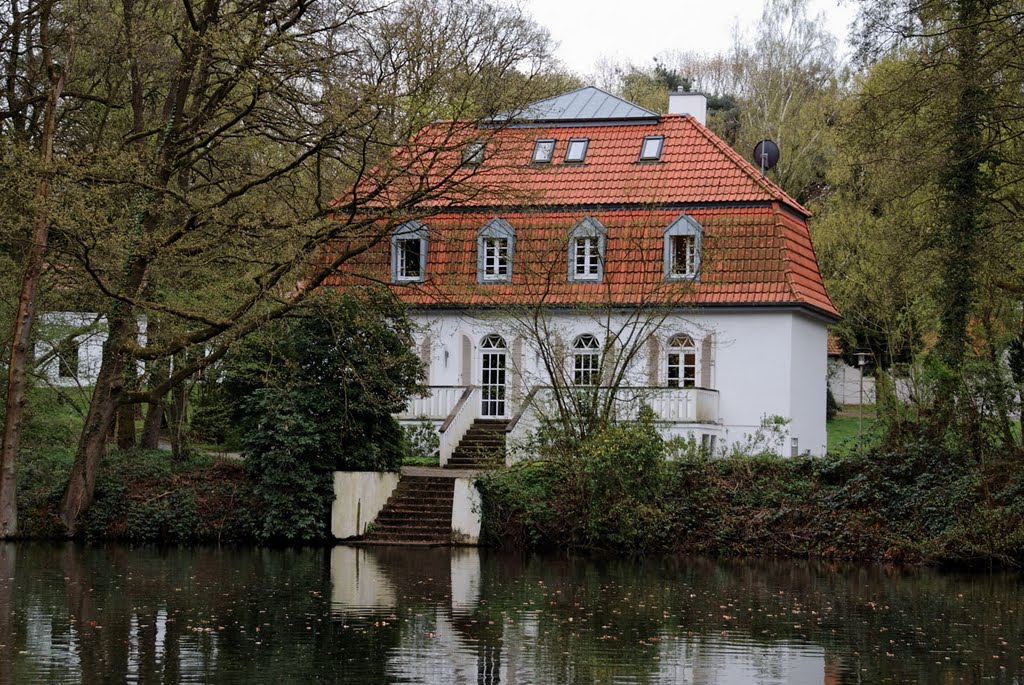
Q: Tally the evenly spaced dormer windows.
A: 4